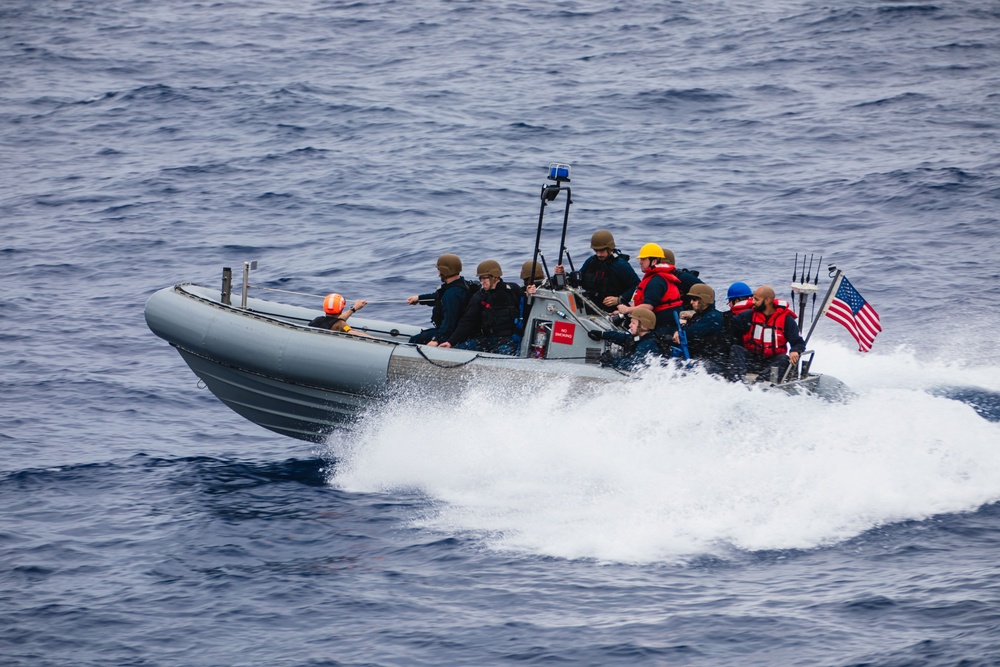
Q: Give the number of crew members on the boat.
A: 11